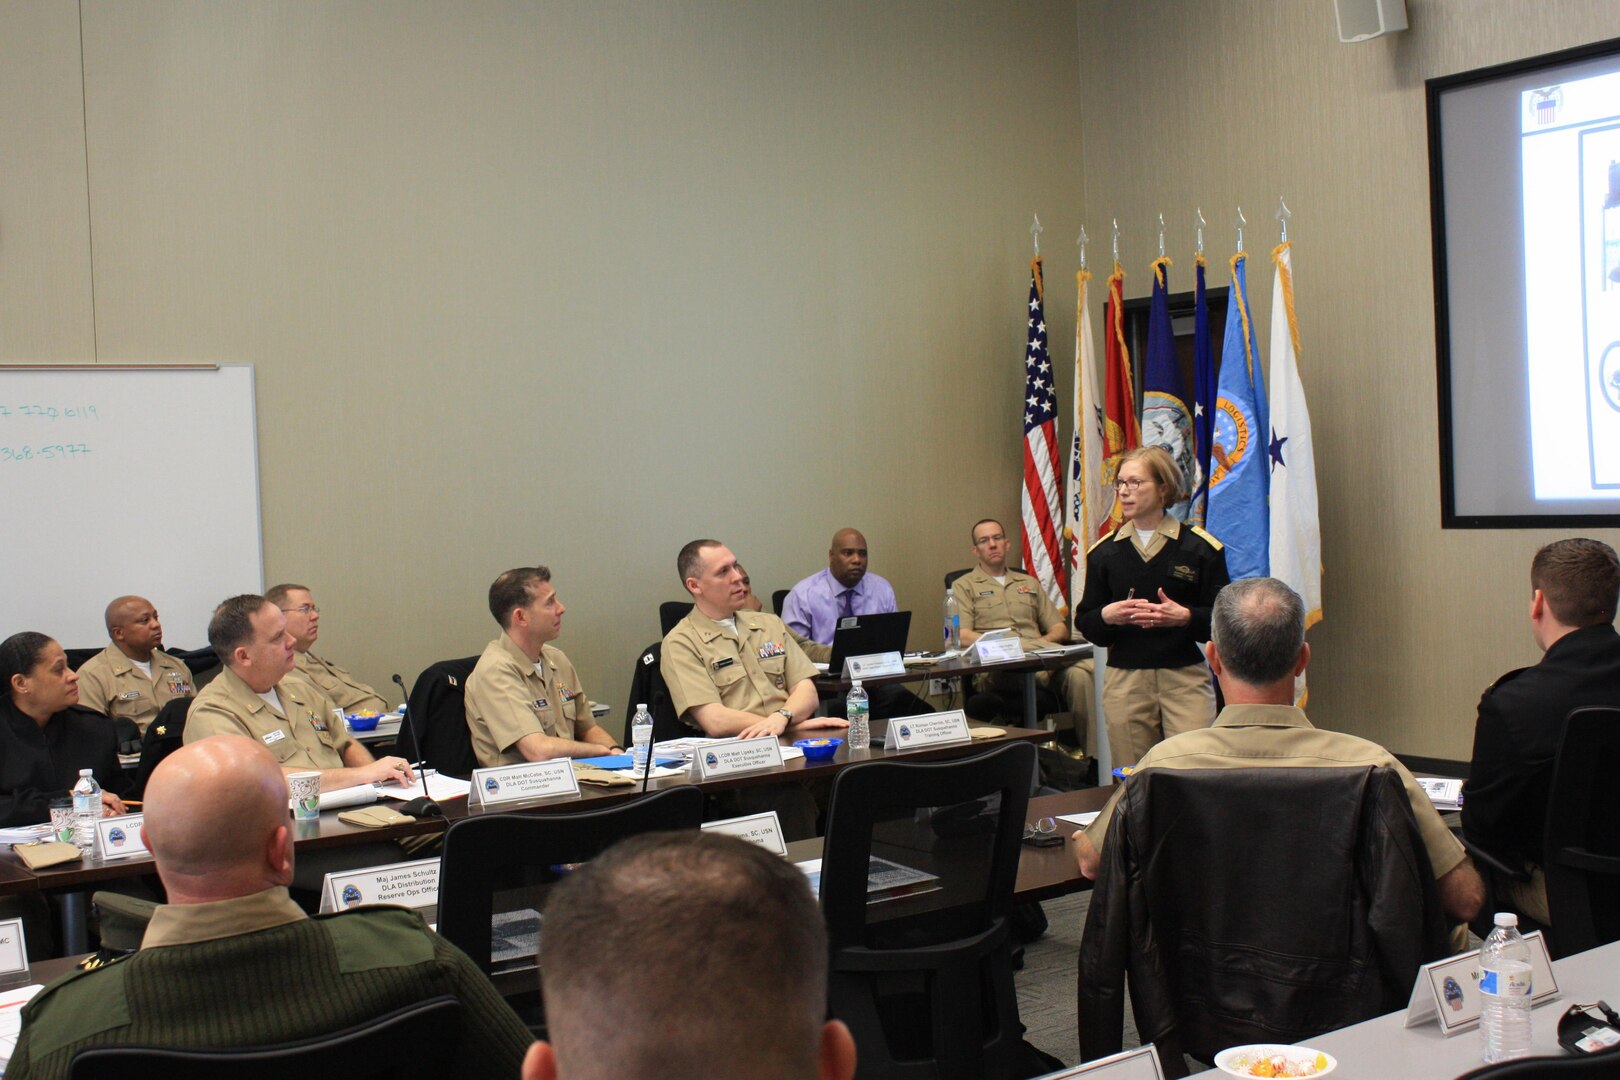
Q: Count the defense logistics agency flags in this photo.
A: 1